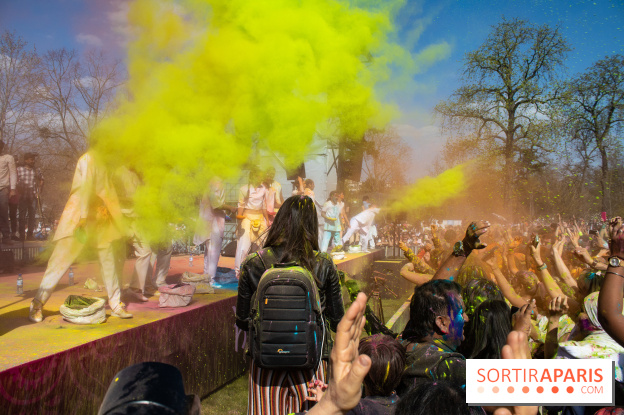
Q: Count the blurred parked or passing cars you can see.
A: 0